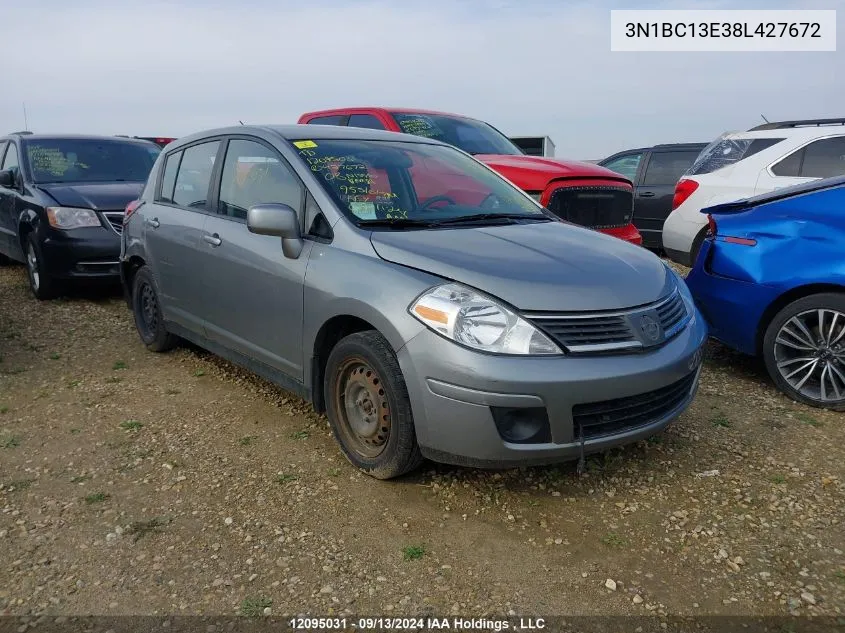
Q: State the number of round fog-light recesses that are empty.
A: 1